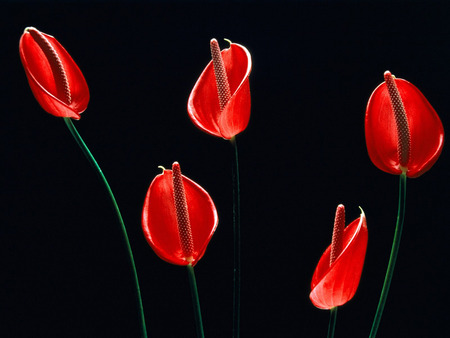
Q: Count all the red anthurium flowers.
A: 5